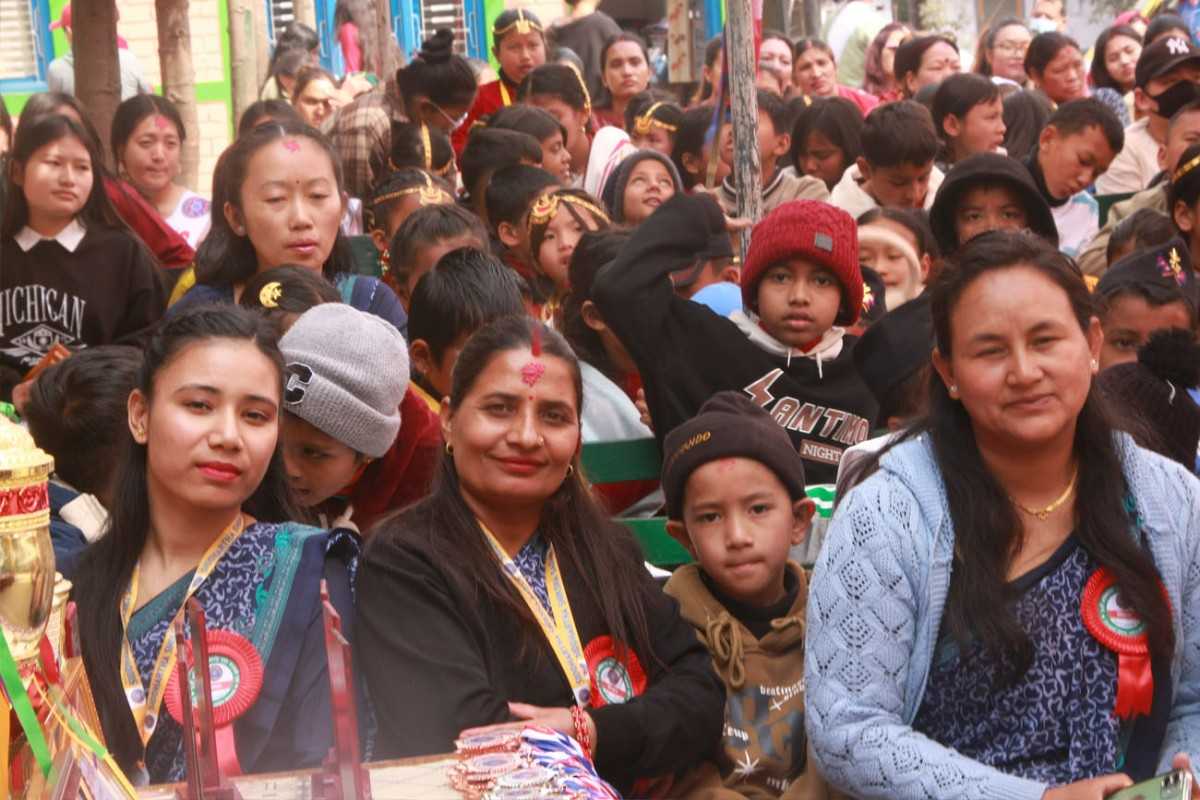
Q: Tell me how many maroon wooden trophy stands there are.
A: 2